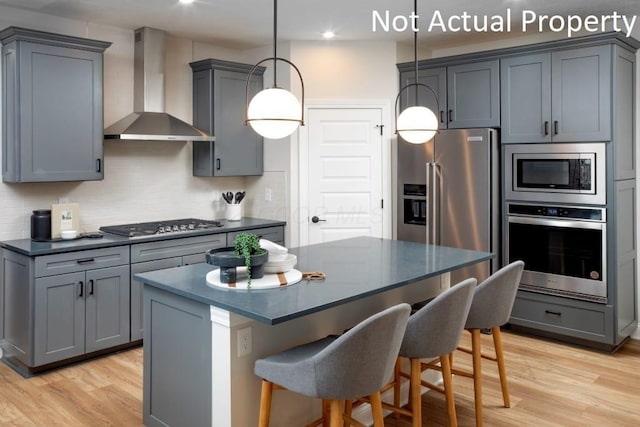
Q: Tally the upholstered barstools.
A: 3